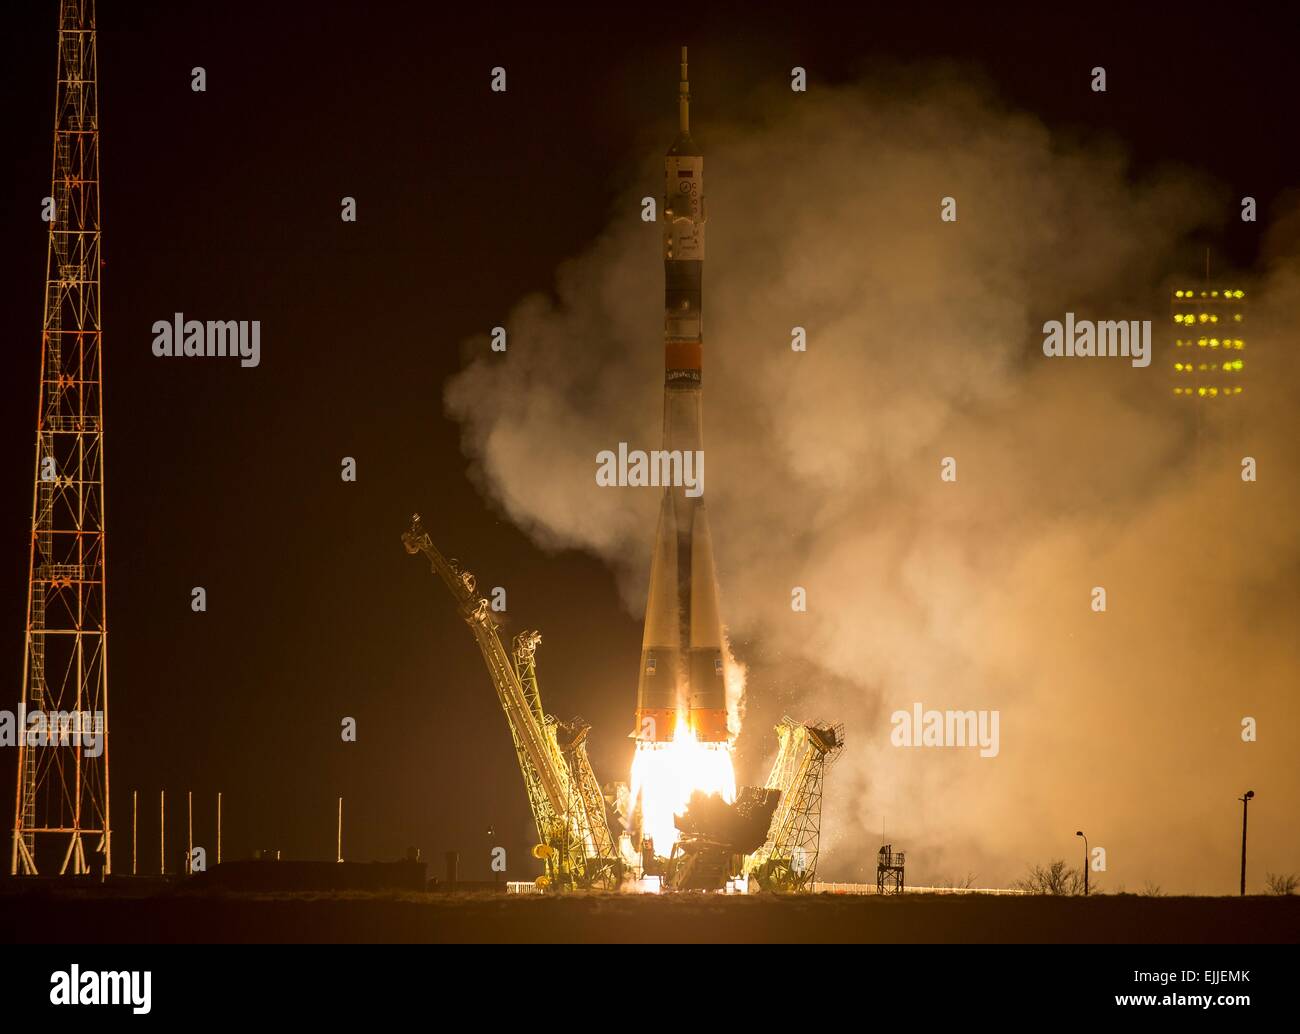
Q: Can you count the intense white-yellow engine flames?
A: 1